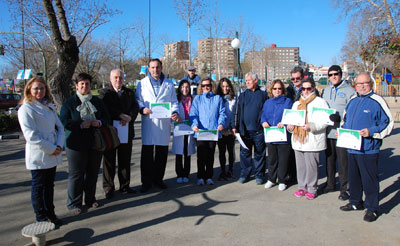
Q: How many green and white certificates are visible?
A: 7